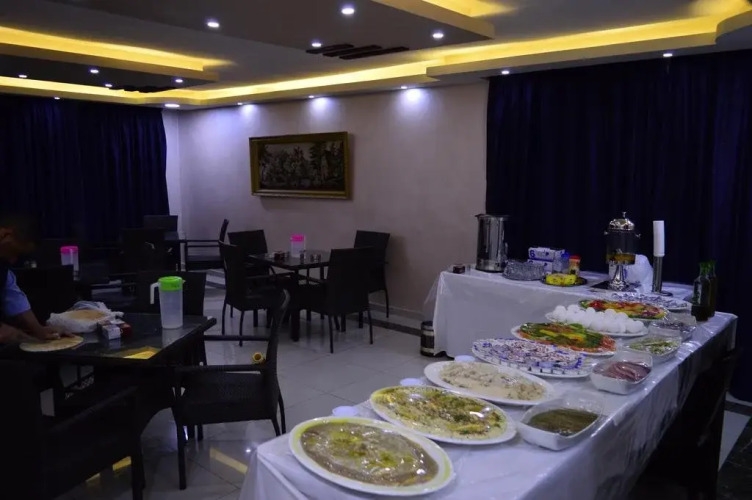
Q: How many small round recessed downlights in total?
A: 15